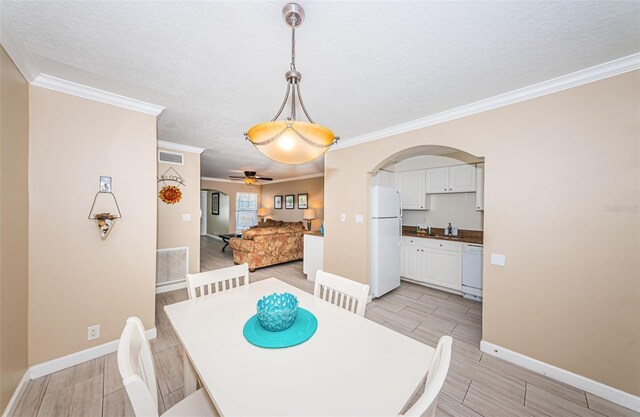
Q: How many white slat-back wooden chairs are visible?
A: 4